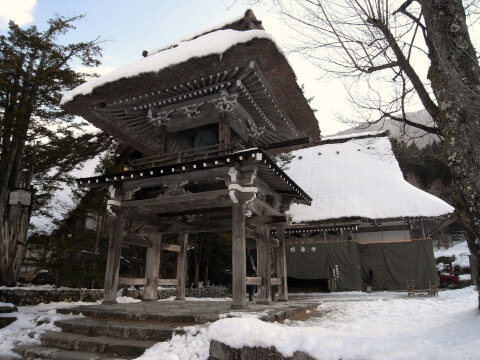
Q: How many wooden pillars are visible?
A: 6